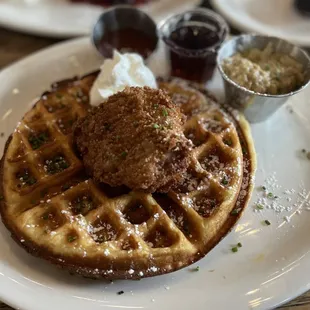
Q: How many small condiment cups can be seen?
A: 3